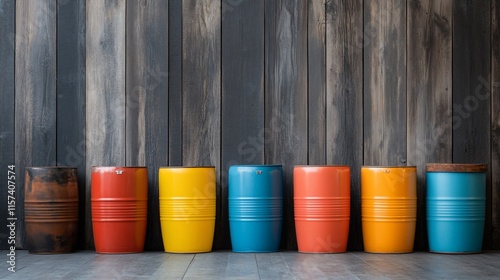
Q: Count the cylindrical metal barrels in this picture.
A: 7